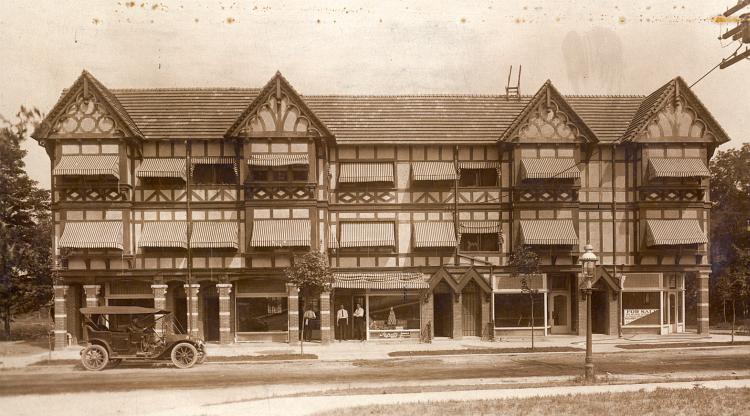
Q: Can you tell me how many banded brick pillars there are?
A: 8